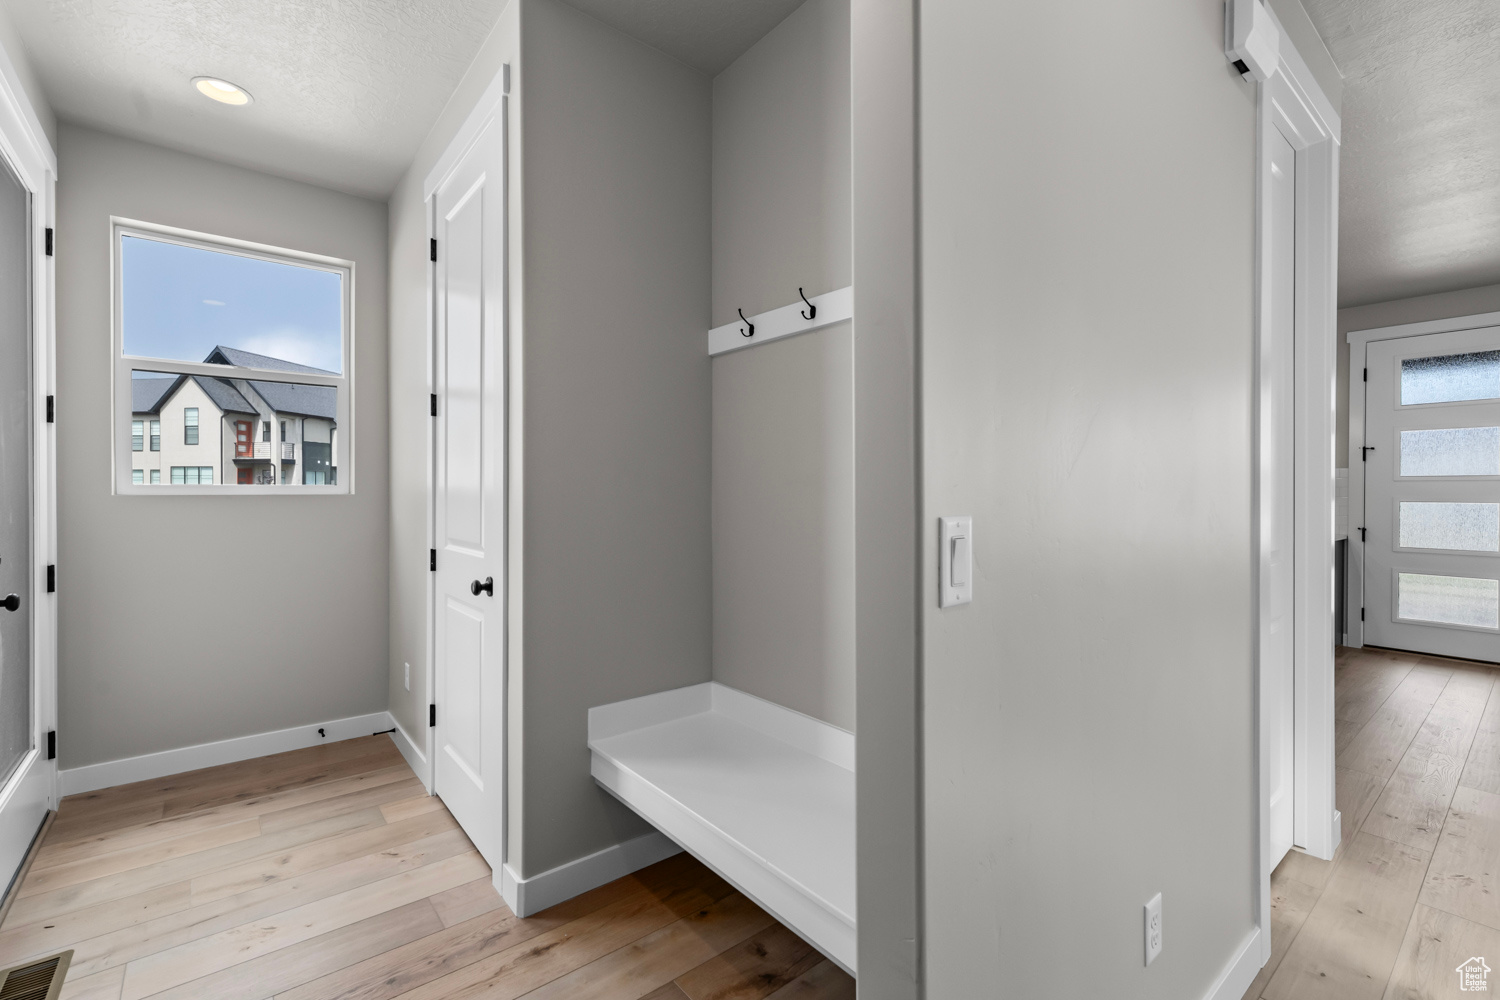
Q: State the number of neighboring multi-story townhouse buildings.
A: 1